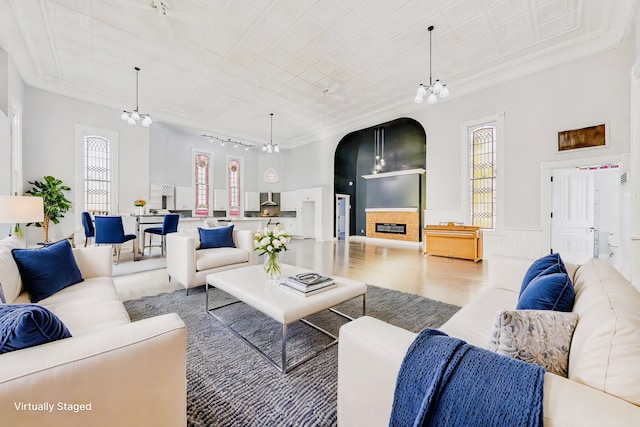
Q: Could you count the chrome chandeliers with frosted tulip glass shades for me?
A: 3